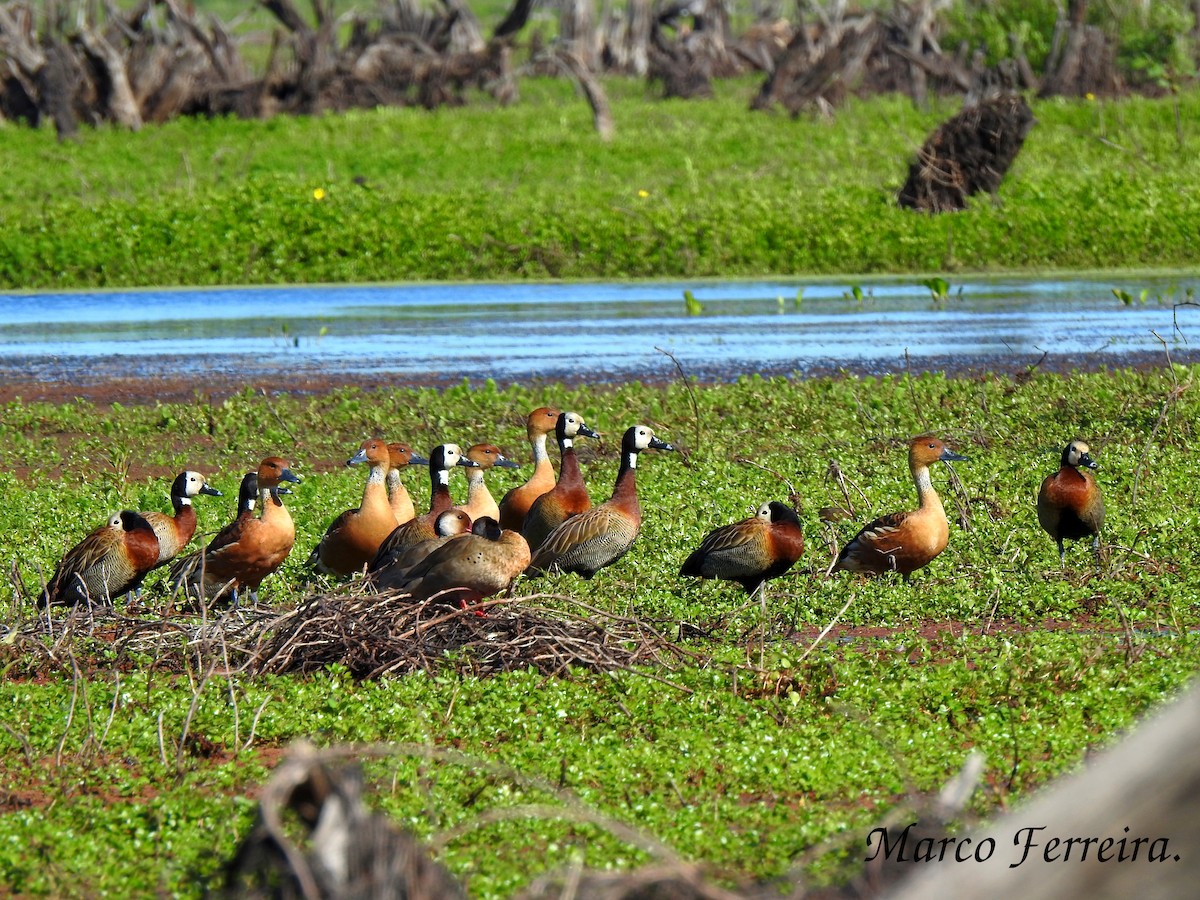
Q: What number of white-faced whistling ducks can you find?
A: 8